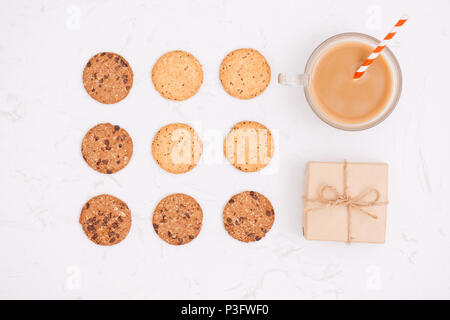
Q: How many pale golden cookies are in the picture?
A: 4